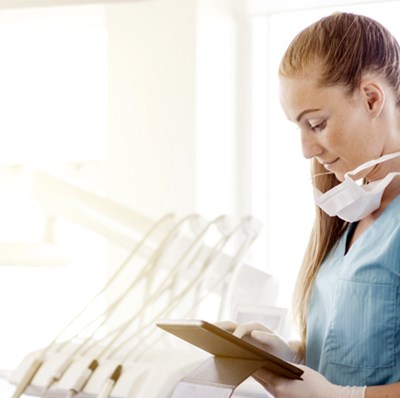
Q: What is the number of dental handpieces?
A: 4